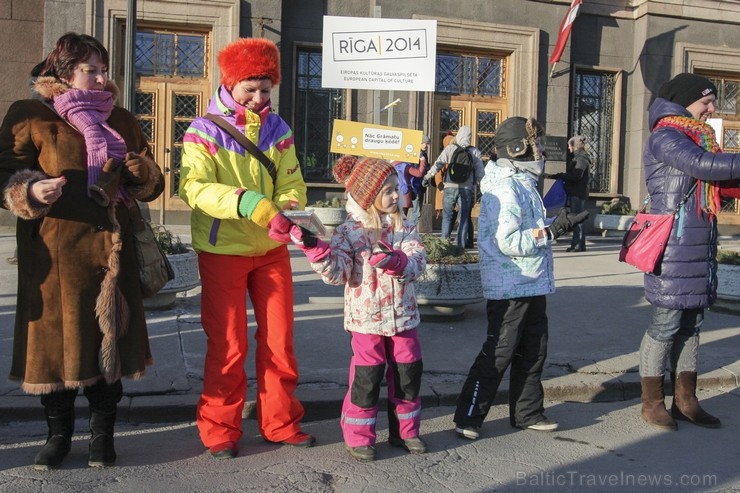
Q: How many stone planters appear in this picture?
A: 5